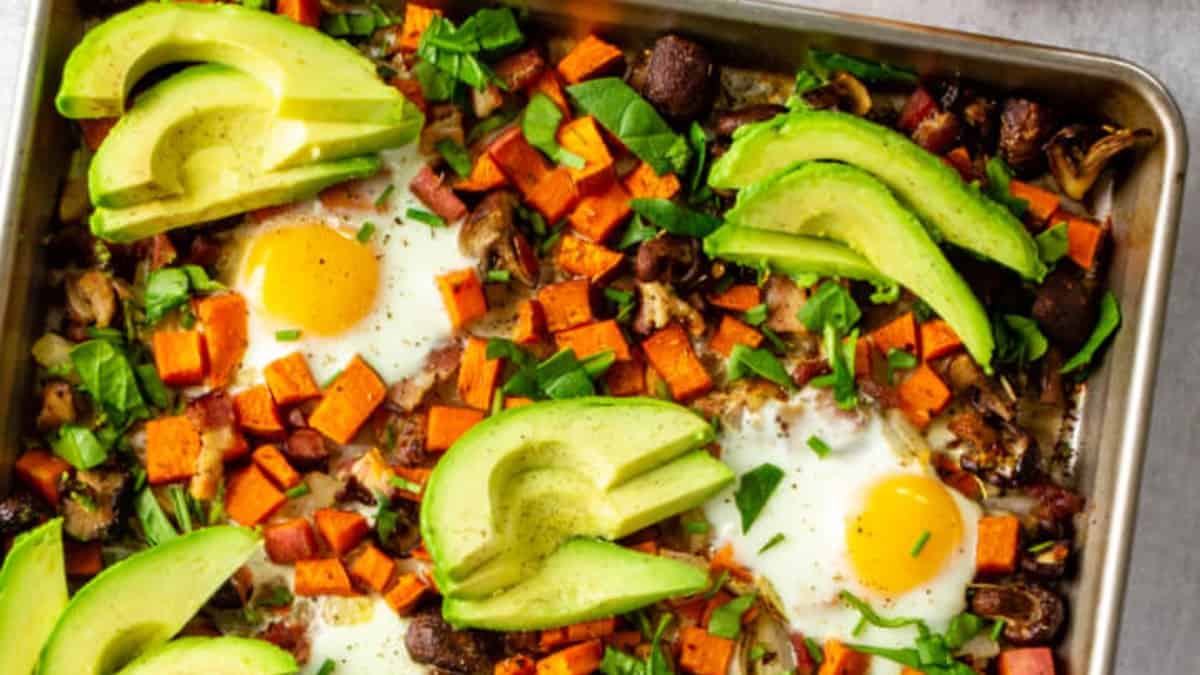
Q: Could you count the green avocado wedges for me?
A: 12